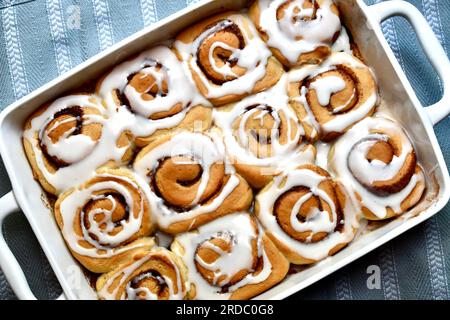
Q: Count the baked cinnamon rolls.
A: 12